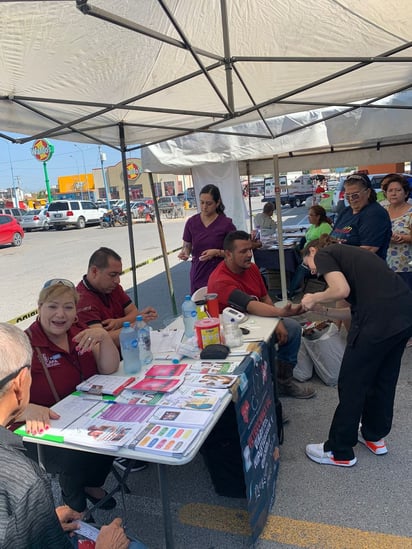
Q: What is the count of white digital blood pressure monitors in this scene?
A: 1